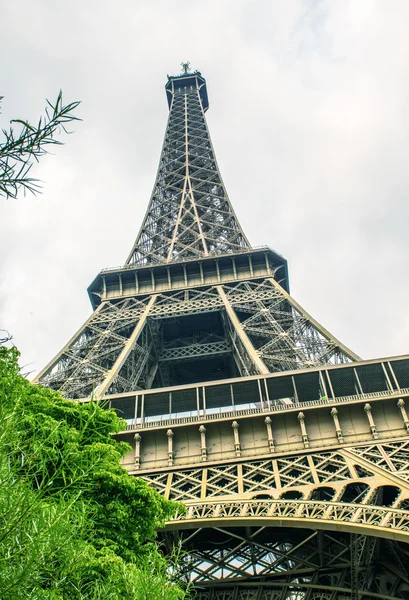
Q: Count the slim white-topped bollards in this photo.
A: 0